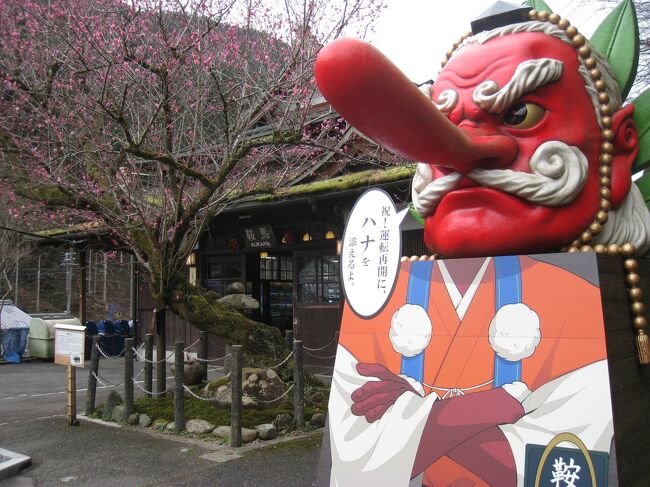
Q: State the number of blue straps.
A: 2